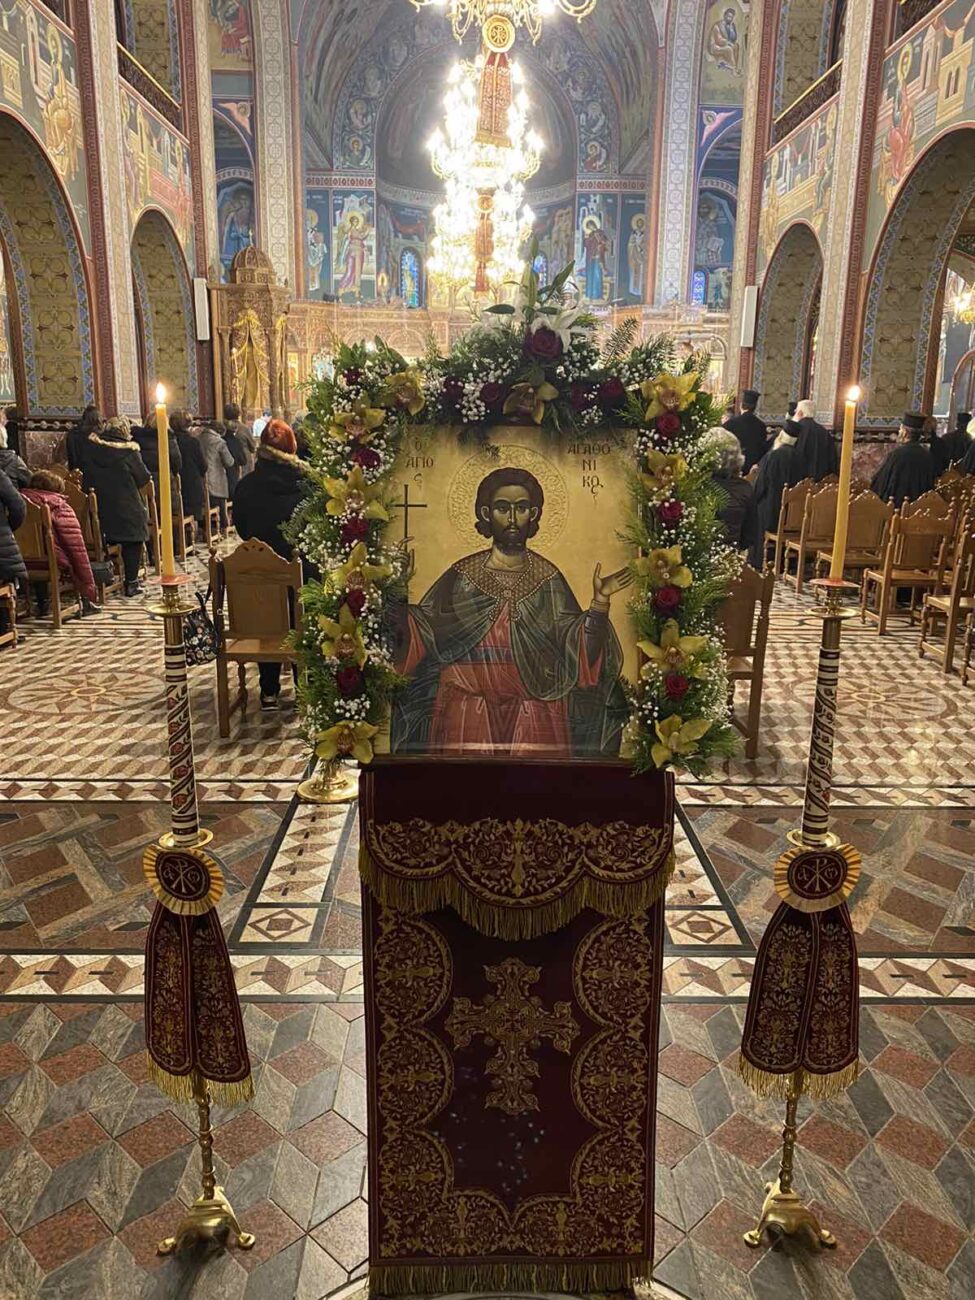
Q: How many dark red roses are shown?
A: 14